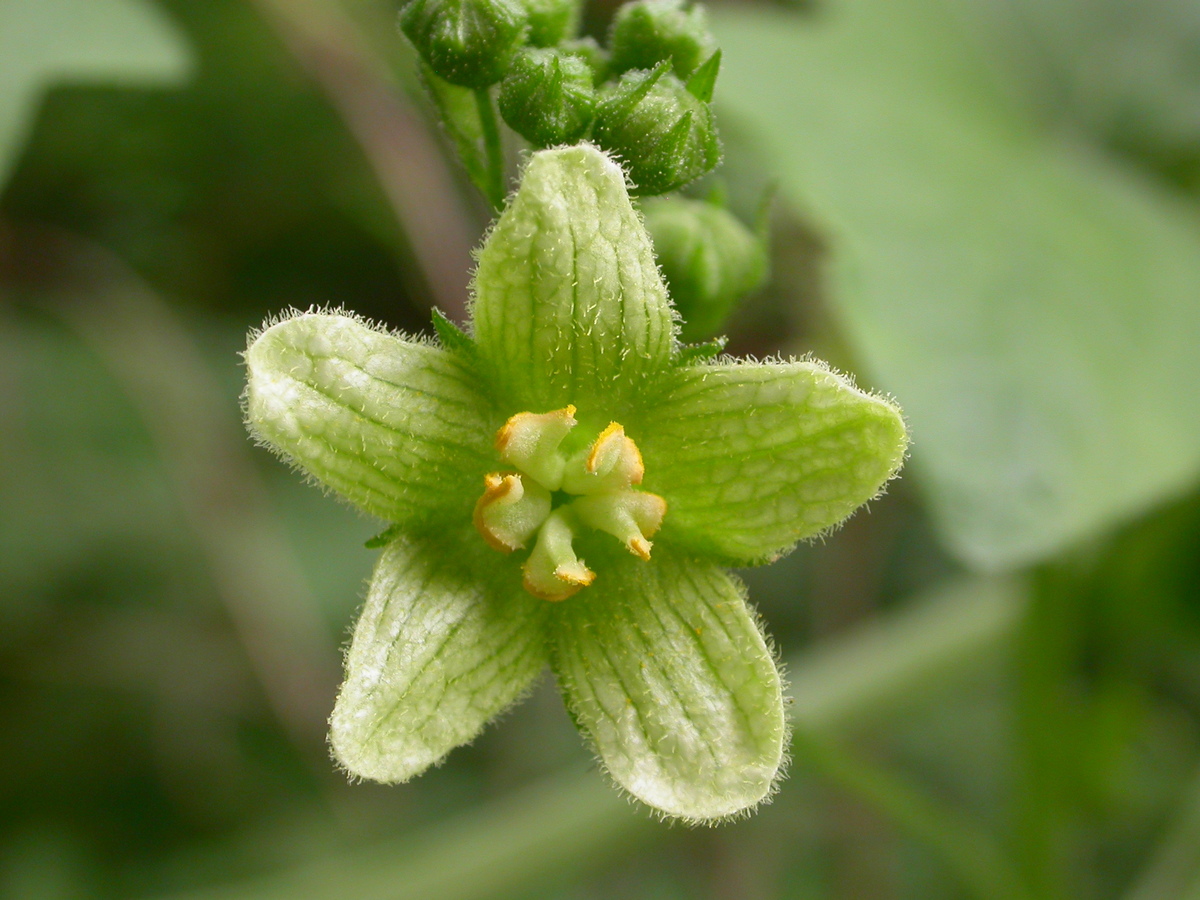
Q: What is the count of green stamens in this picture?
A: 5